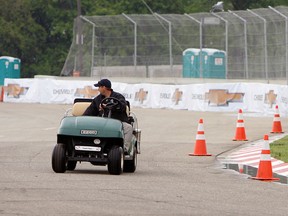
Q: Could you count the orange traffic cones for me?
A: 4